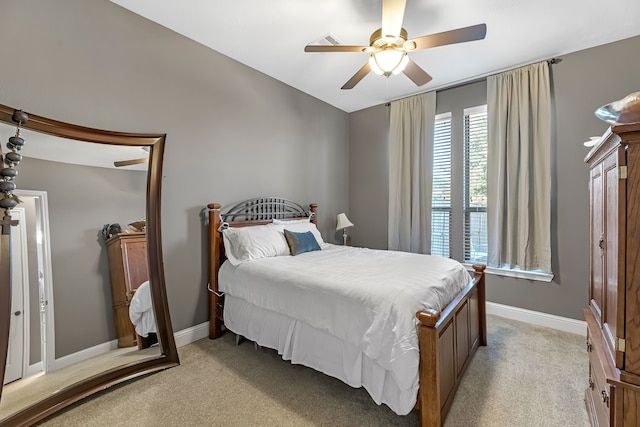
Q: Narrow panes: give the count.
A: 2